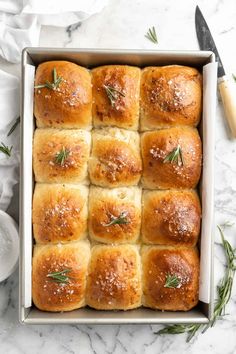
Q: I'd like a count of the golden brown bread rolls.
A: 12